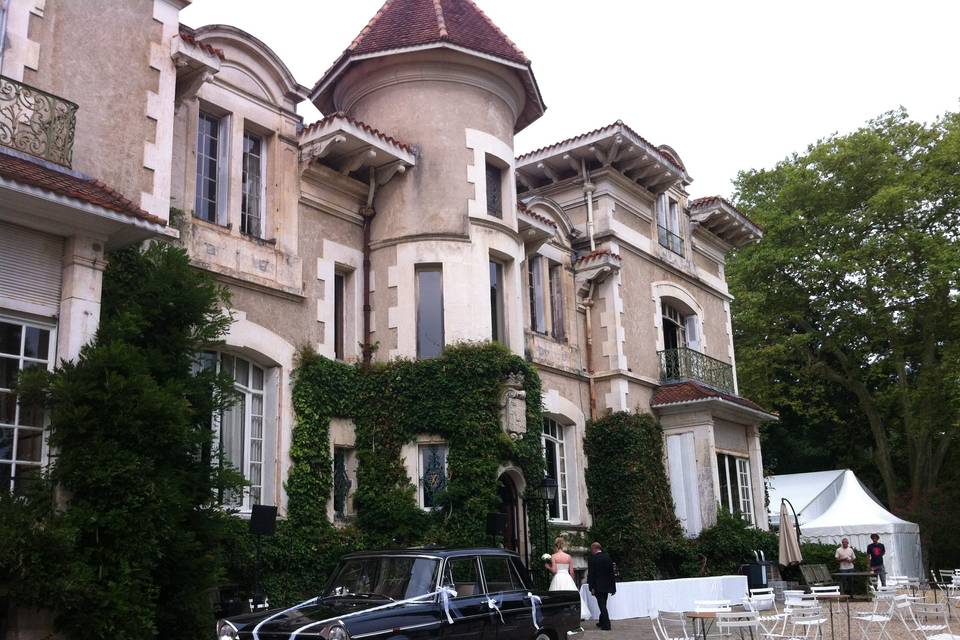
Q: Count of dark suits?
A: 1